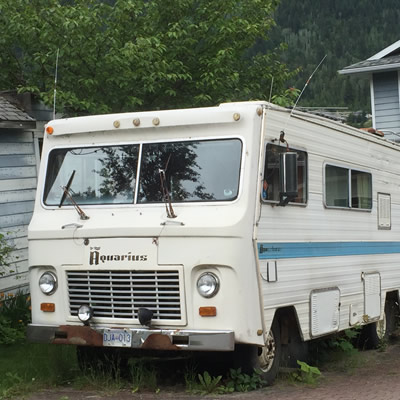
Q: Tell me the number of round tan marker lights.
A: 5